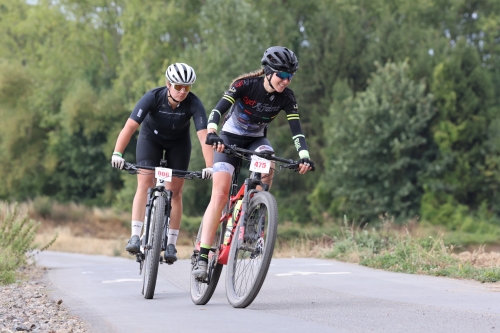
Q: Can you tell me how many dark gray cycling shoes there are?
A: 2